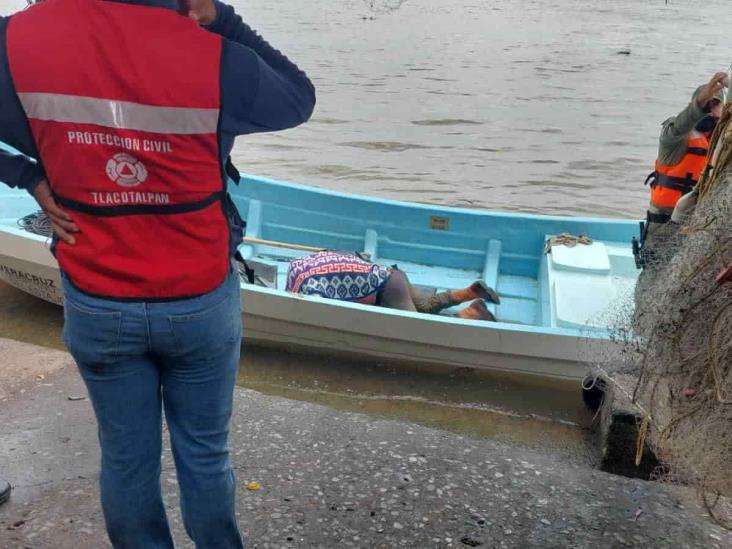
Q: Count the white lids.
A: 2